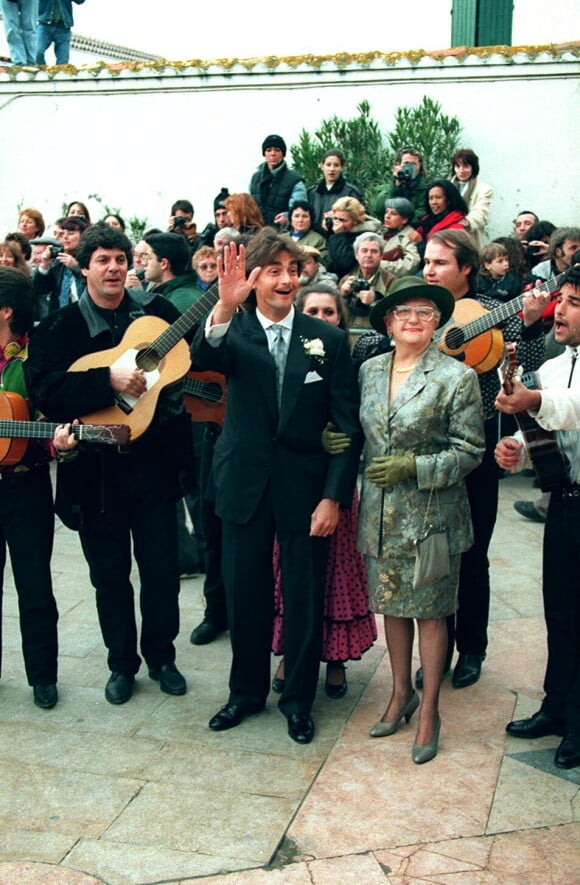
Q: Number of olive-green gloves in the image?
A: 2